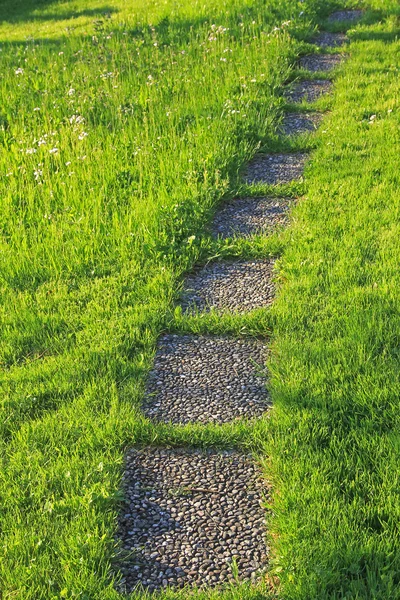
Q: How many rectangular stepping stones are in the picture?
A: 10